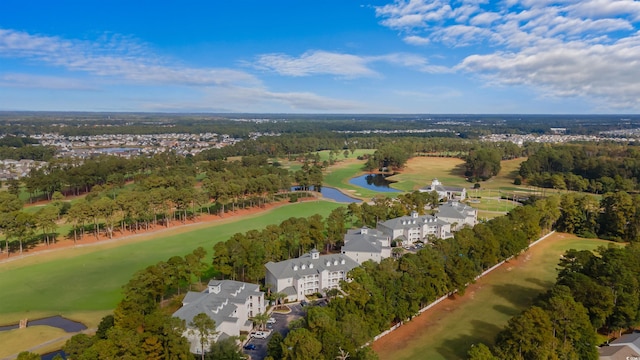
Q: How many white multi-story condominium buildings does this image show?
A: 5